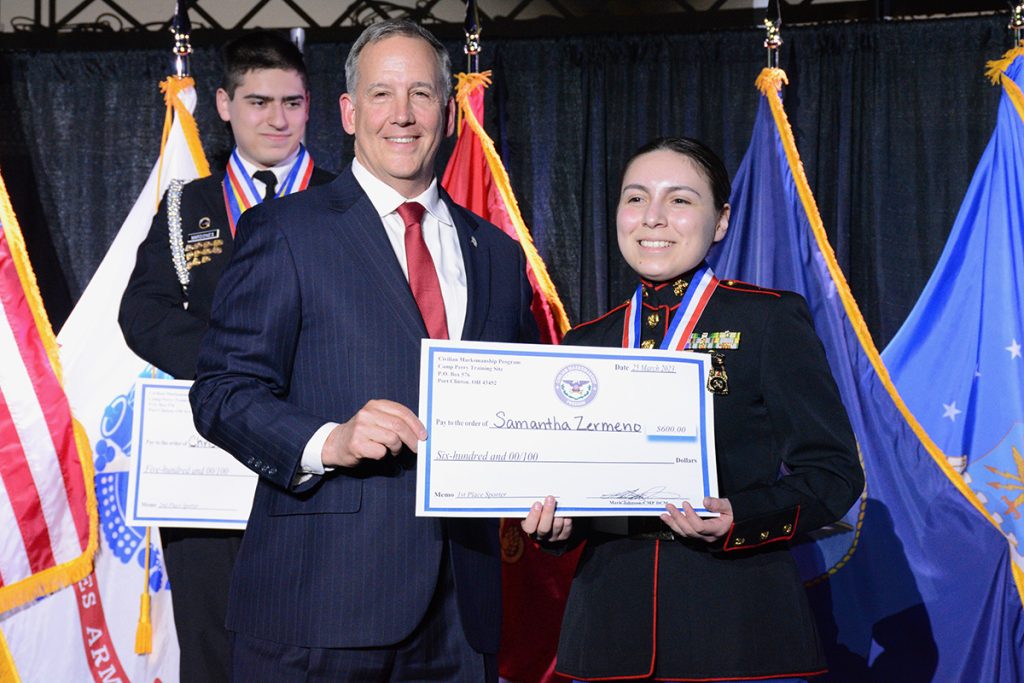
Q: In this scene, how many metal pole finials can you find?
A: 4